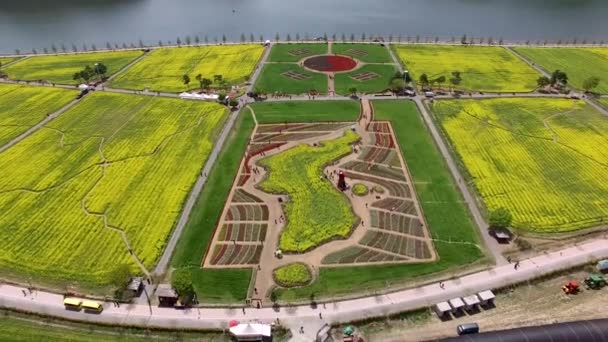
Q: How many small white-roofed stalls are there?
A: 4